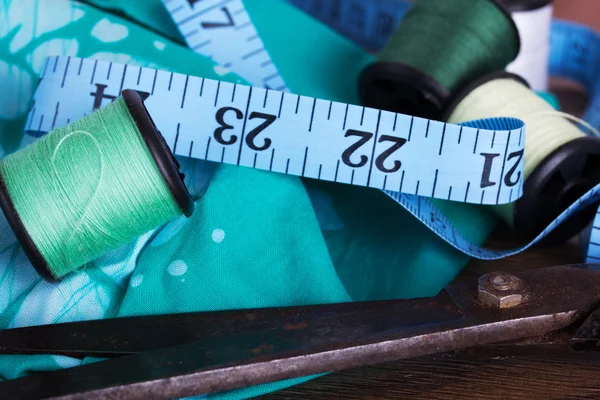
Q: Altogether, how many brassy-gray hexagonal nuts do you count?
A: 1